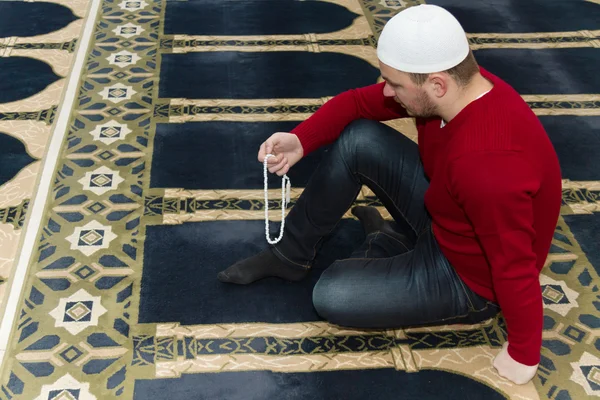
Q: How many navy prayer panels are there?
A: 12